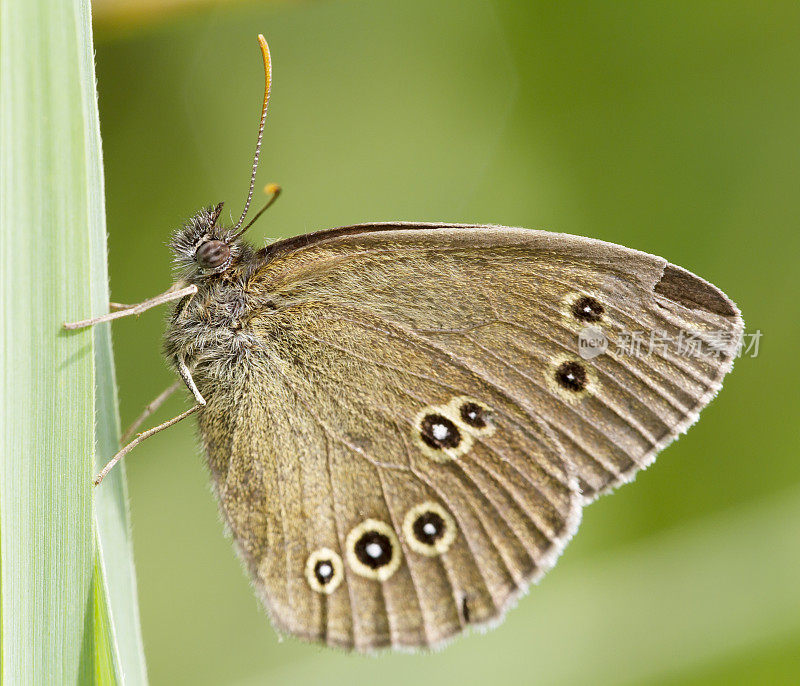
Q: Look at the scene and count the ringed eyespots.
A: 7